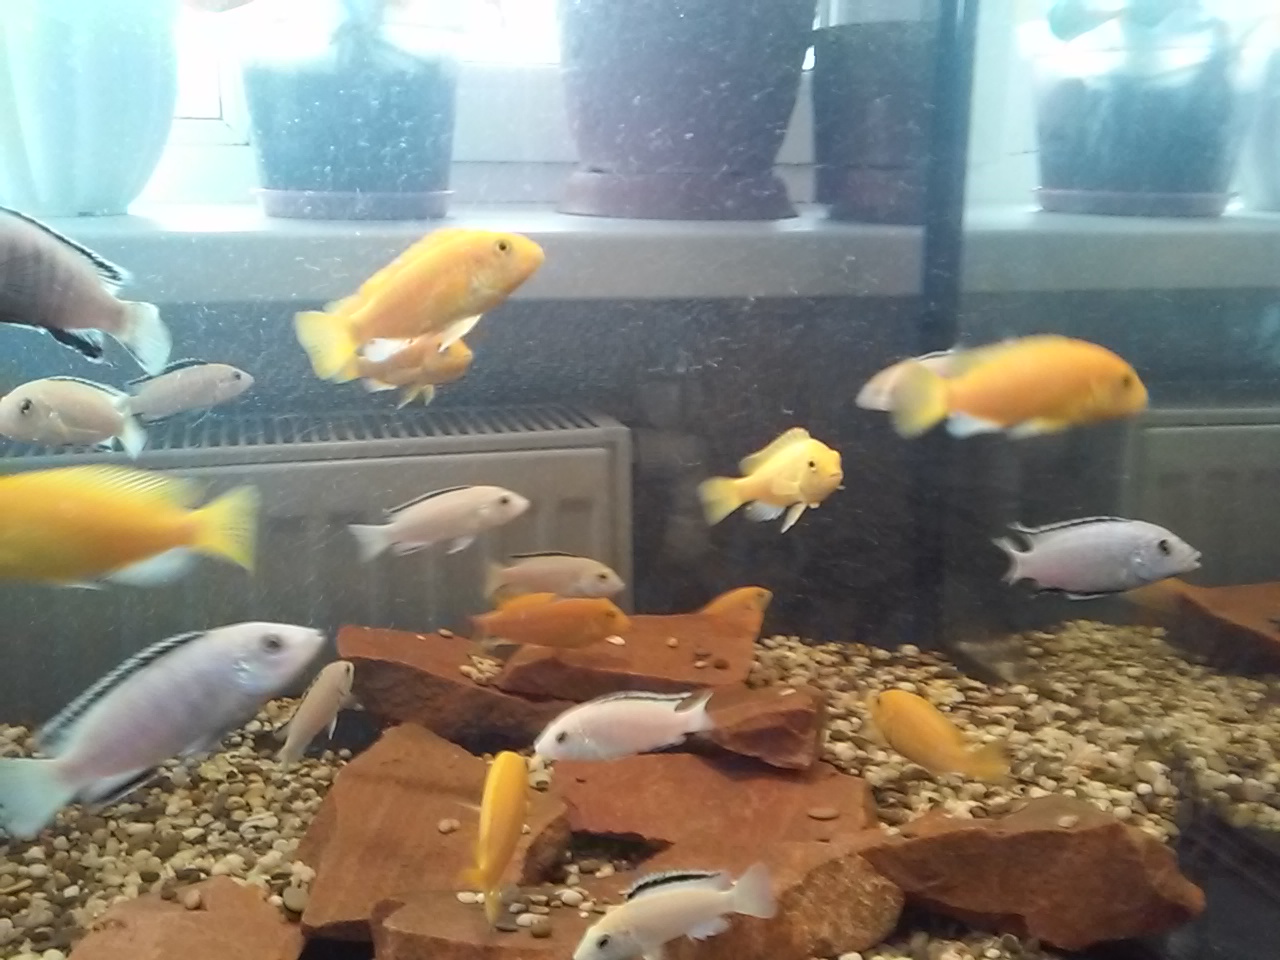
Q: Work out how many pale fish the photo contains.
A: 11